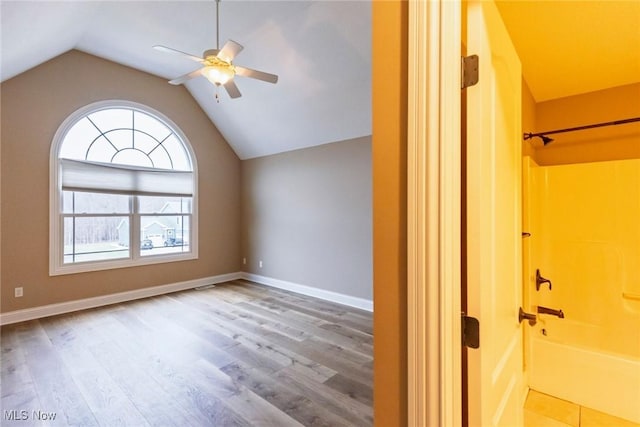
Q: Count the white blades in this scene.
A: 5